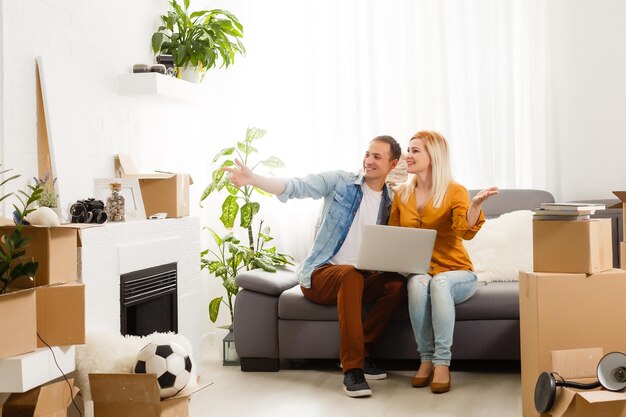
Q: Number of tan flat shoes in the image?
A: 2